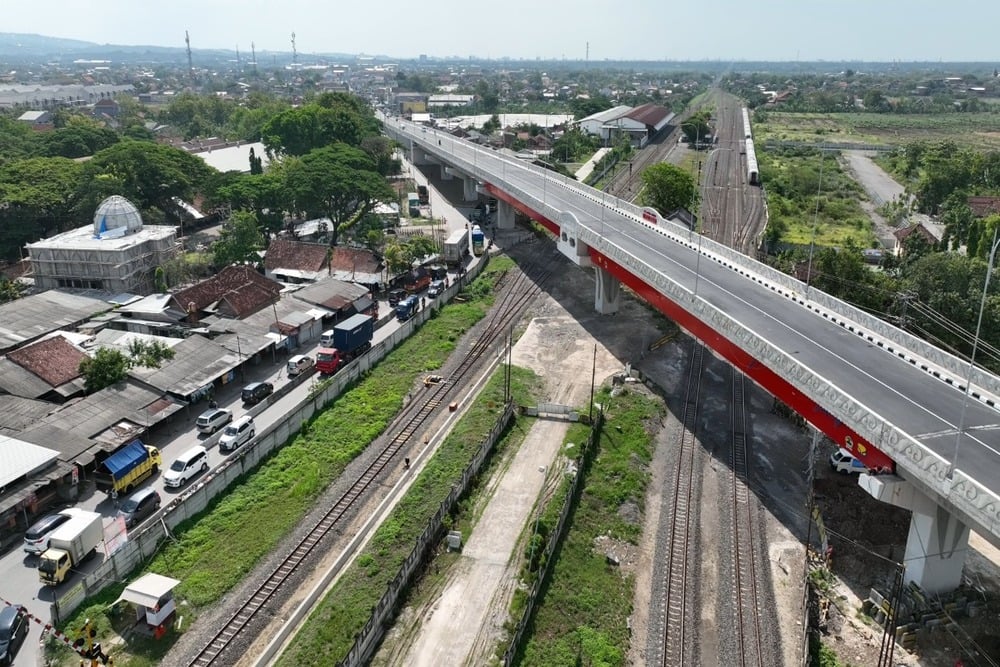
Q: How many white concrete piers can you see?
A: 5